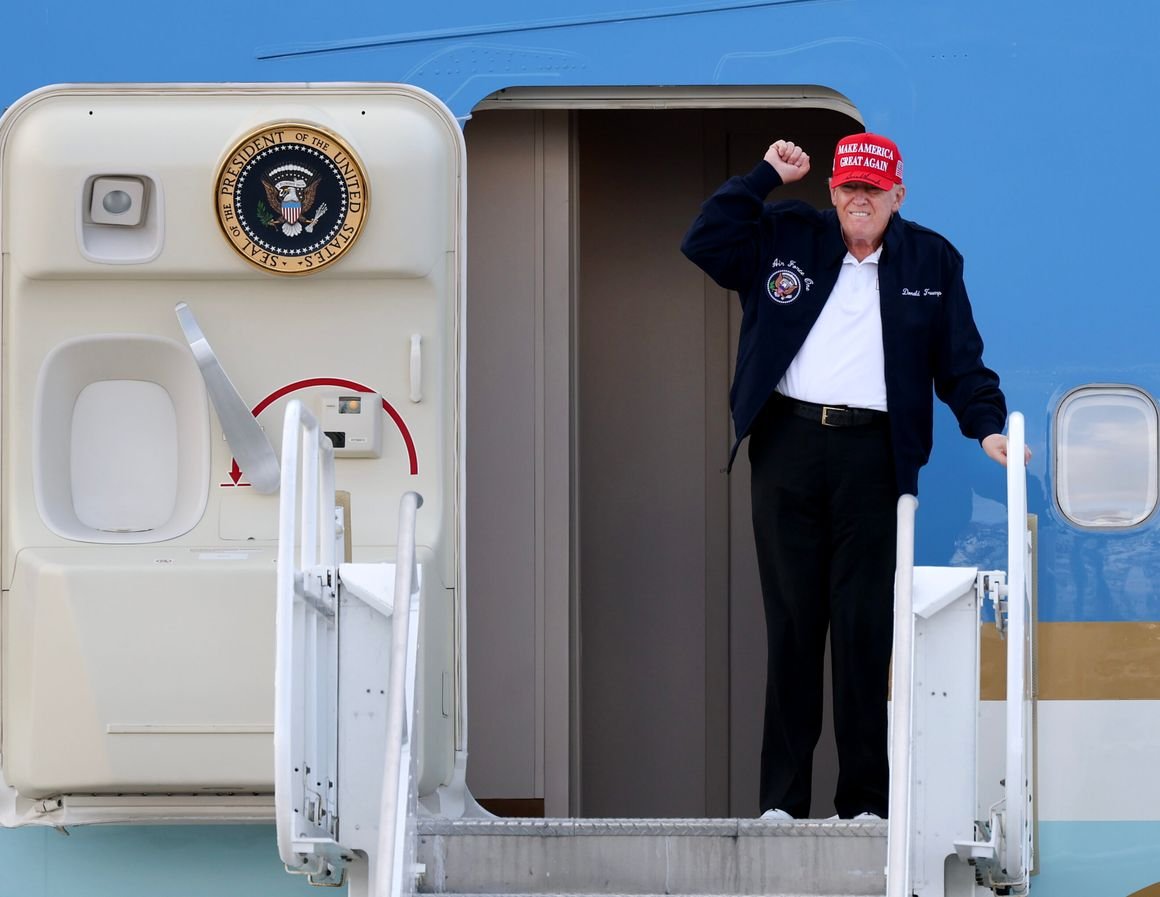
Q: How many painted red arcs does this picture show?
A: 1